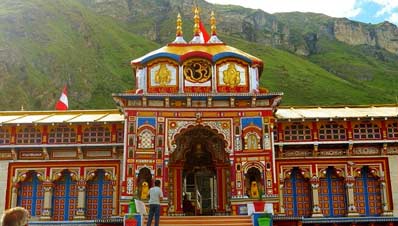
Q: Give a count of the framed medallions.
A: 3